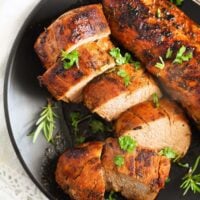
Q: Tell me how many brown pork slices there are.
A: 6